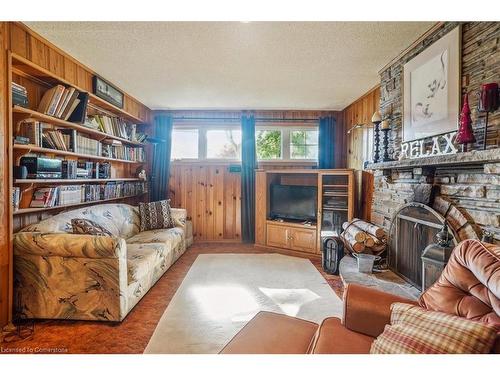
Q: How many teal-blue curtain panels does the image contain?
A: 3